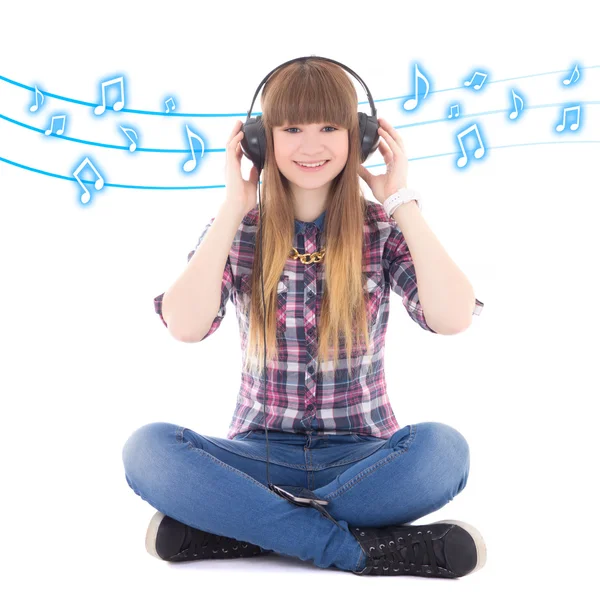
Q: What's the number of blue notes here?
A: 14